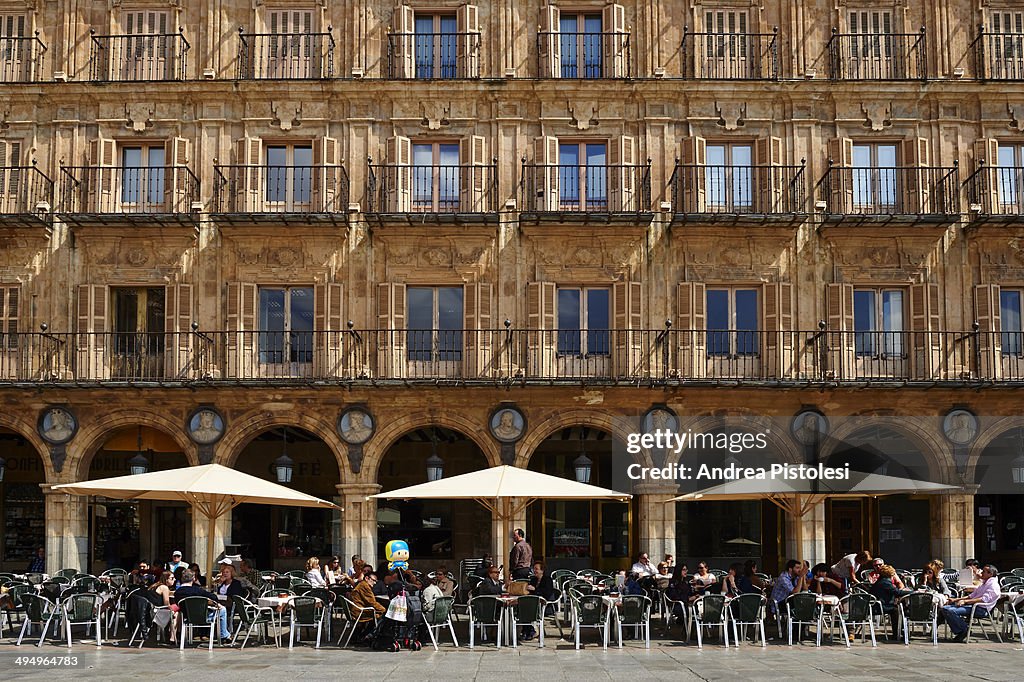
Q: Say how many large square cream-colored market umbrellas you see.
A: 3